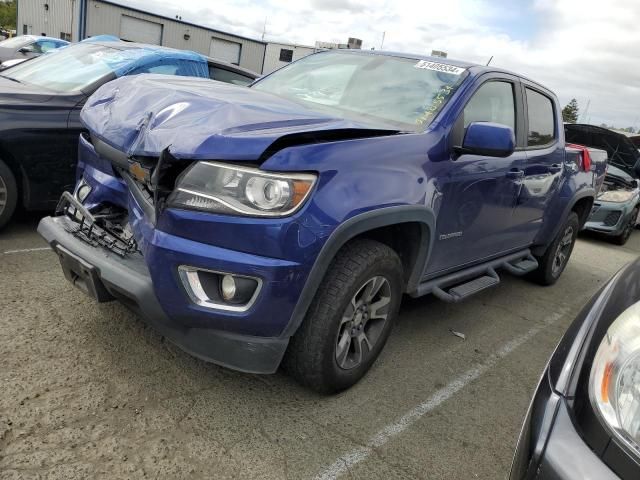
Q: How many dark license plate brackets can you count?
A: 1